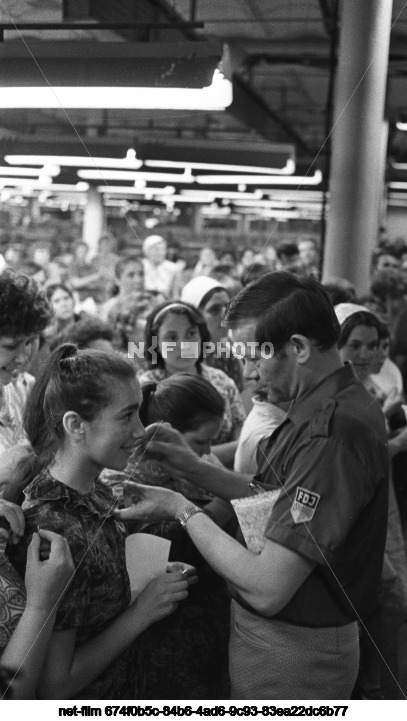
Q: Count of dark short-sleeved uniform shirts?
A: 1